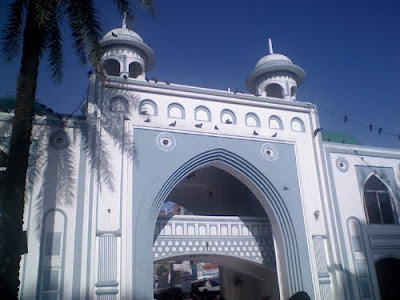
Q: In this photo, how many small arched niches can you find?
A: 8